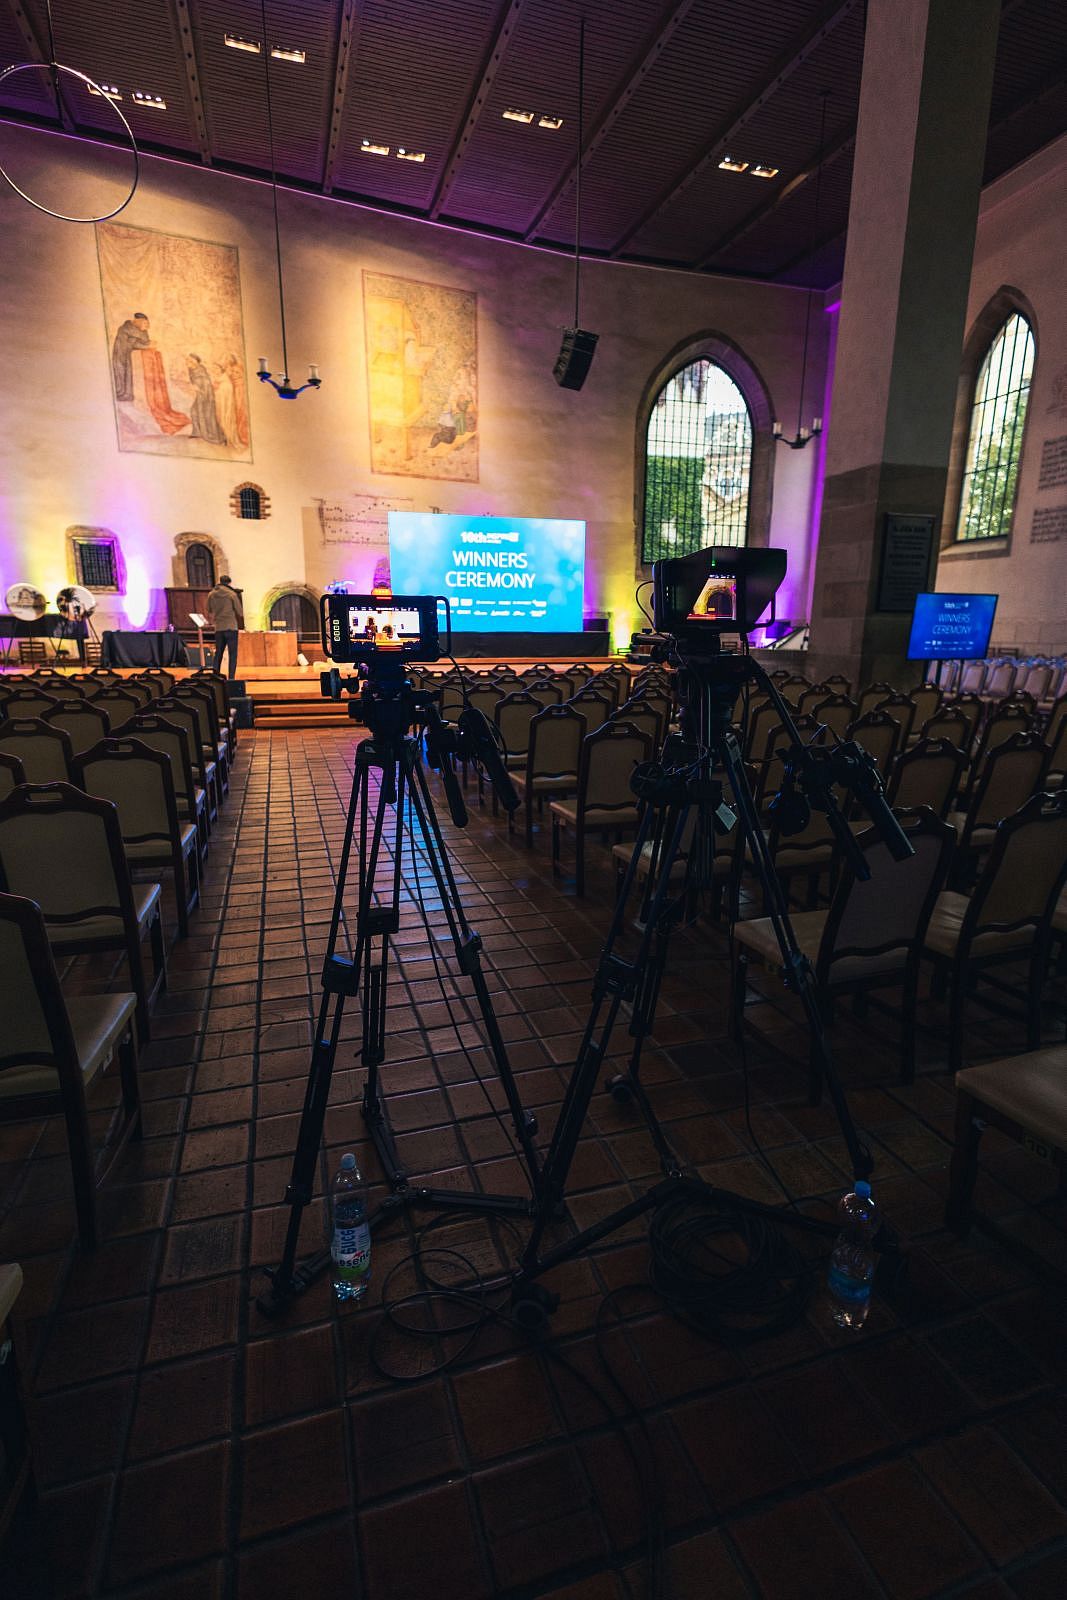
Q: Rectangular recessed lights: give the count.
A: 10